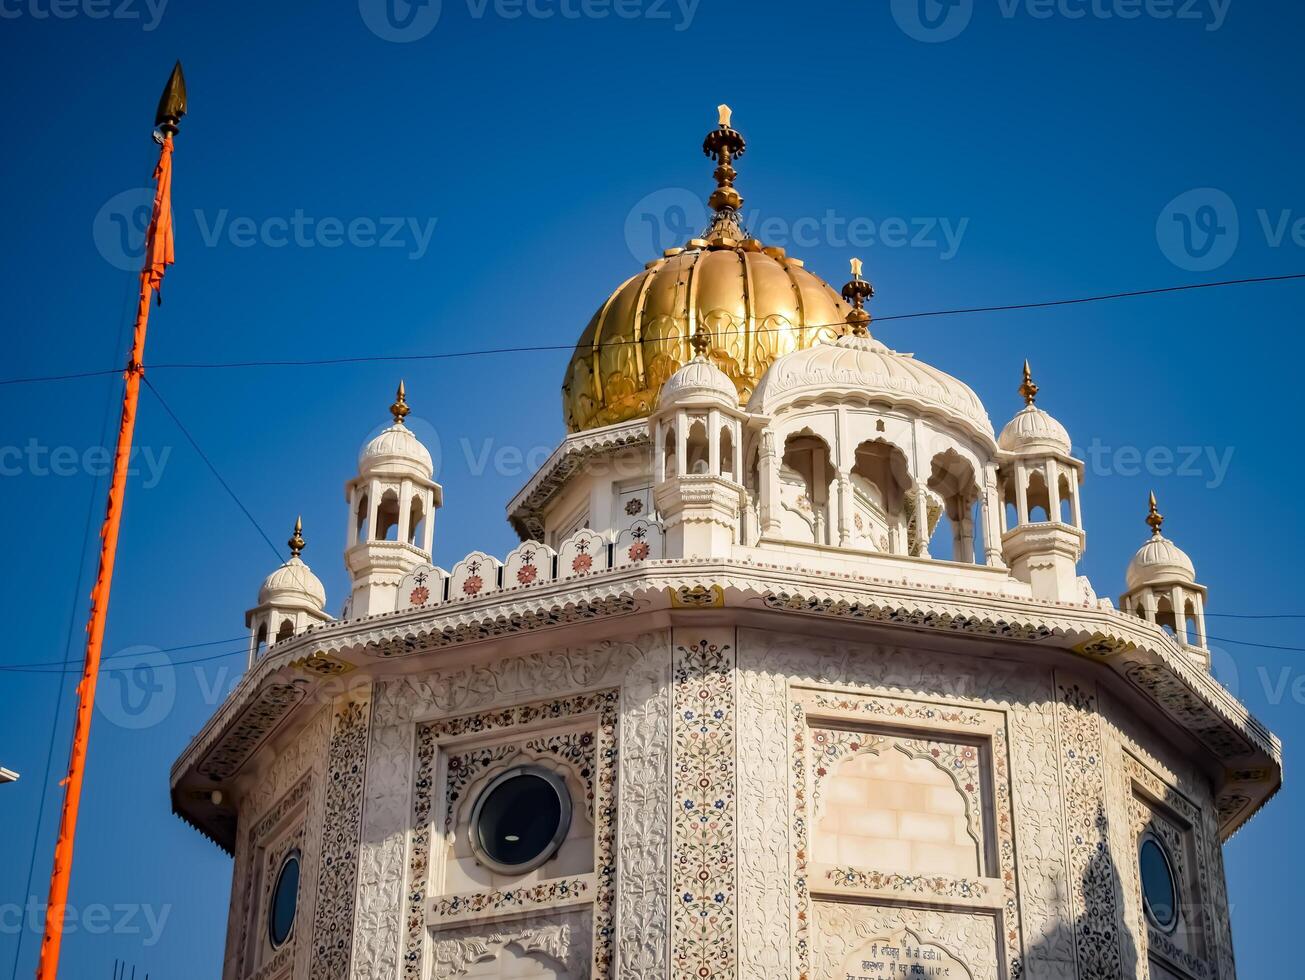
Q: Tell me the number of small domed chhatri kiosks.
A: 5